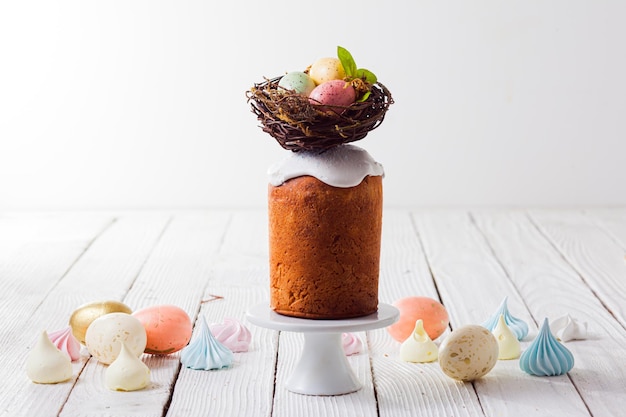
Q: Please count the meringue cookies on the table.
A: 11